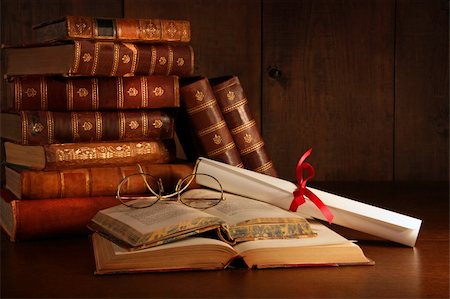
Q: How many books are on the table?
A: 11